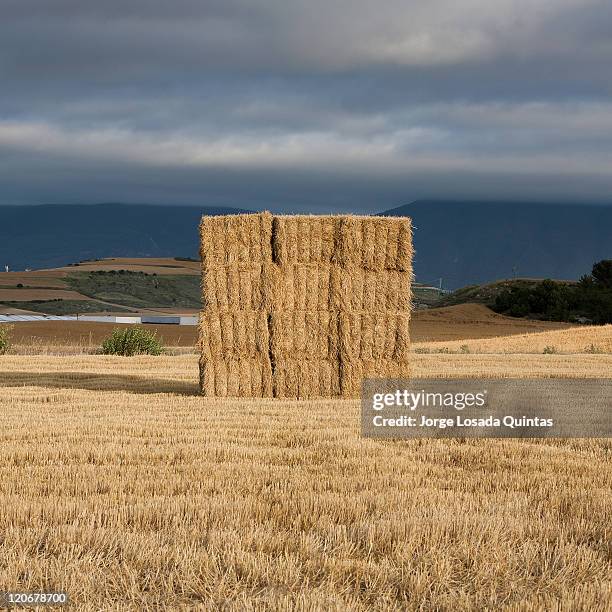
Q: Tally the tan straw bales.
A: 12